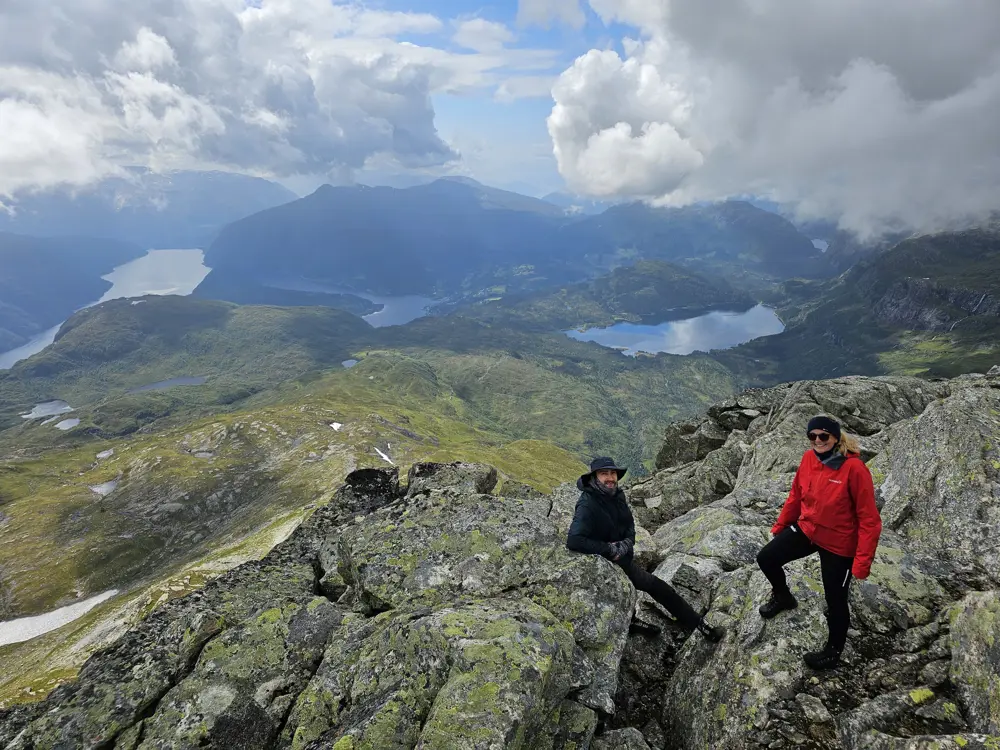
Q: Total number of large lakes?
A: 3